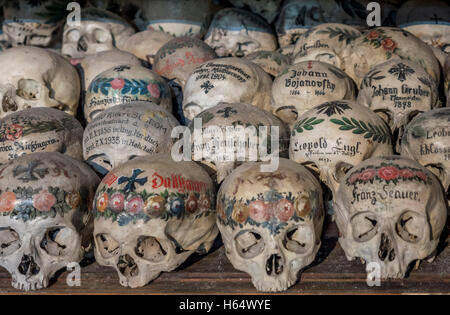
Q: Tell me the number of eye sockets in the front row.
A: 8